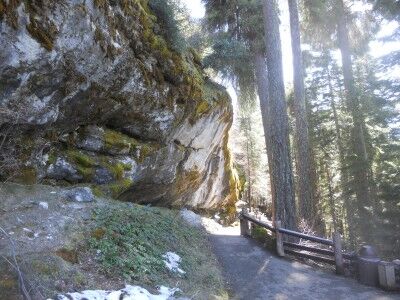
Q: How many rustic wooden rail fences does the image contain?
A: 1